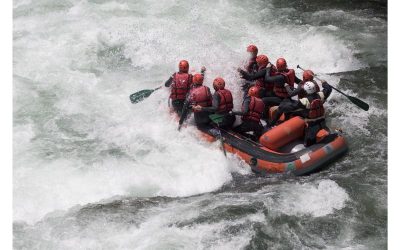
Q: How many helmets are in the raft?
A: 9